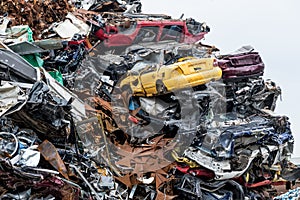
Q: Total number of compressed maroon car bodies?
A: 1